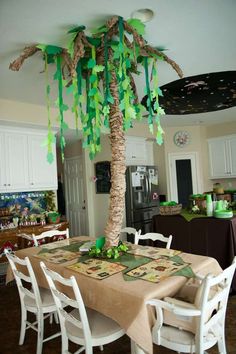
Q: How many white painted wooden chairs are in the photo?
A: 6